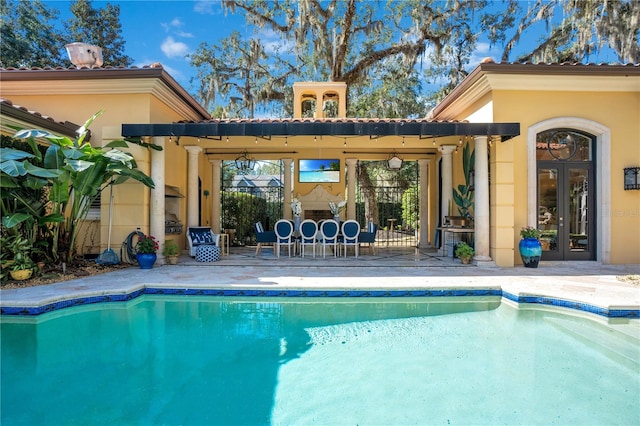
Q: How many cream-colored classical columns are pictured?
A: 8